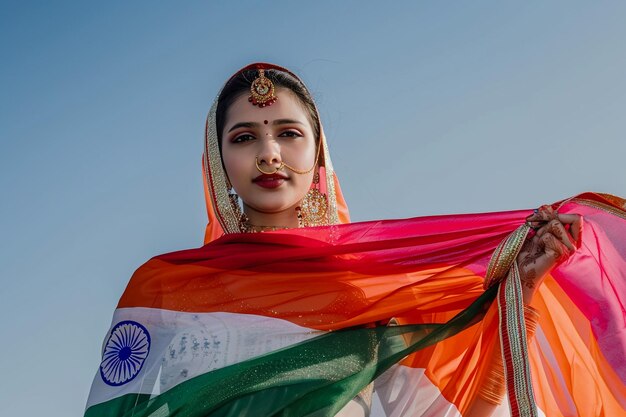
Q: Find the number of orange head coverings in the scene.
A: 1